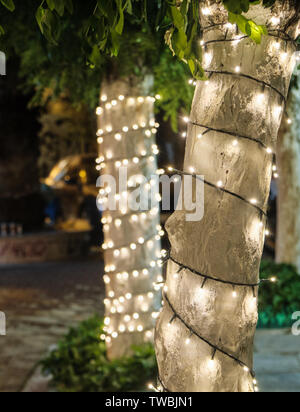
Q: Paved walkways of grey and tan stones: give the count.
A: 1